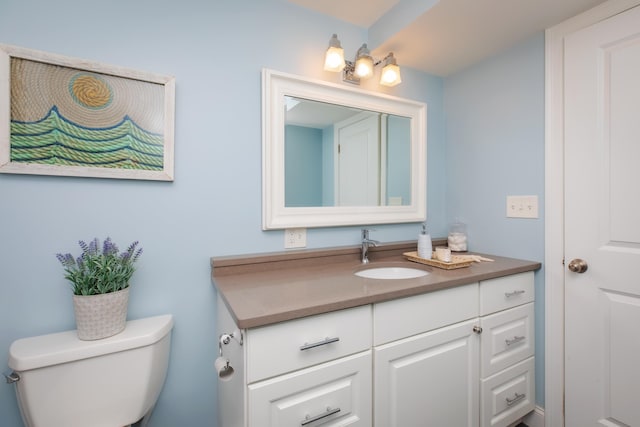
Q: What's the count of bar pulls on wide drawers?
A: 2